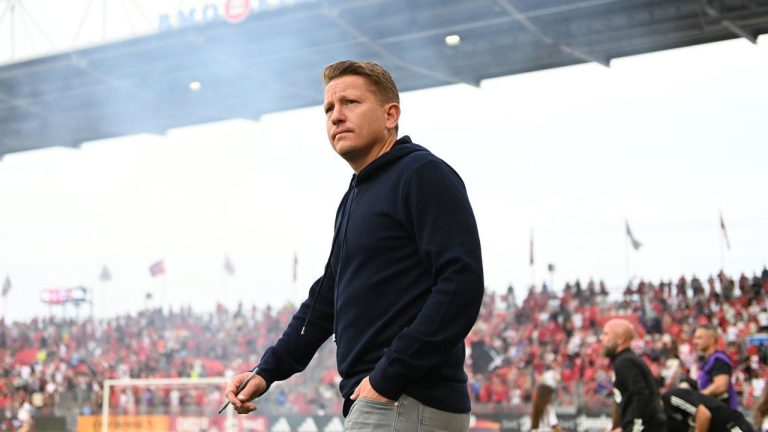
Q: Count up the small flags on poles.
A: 8